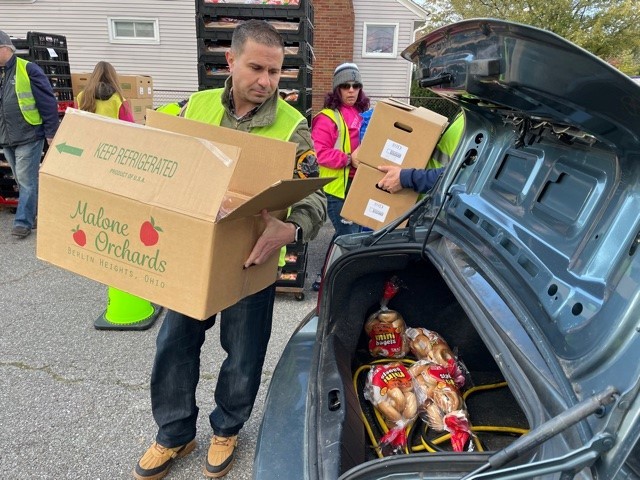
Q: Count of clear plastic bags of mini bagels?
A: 4